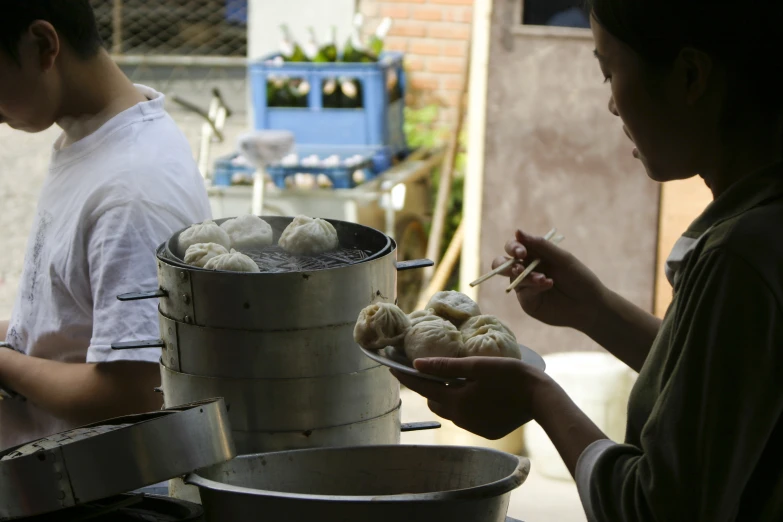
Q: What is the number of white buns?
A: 11